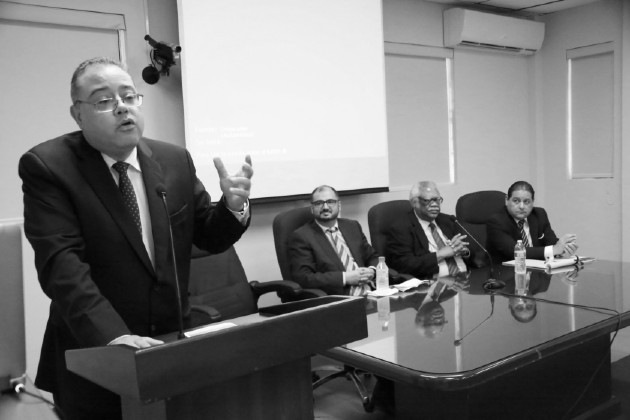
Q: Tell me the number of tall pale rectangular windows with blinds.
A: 3